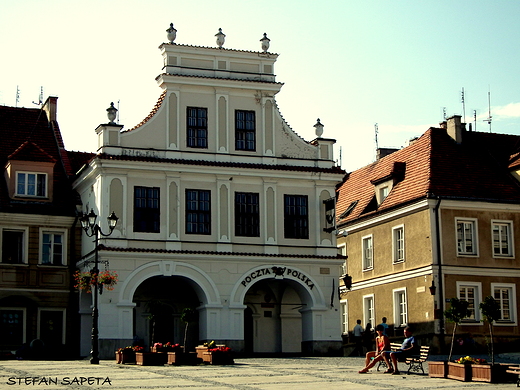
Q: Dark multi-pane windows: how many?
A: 6